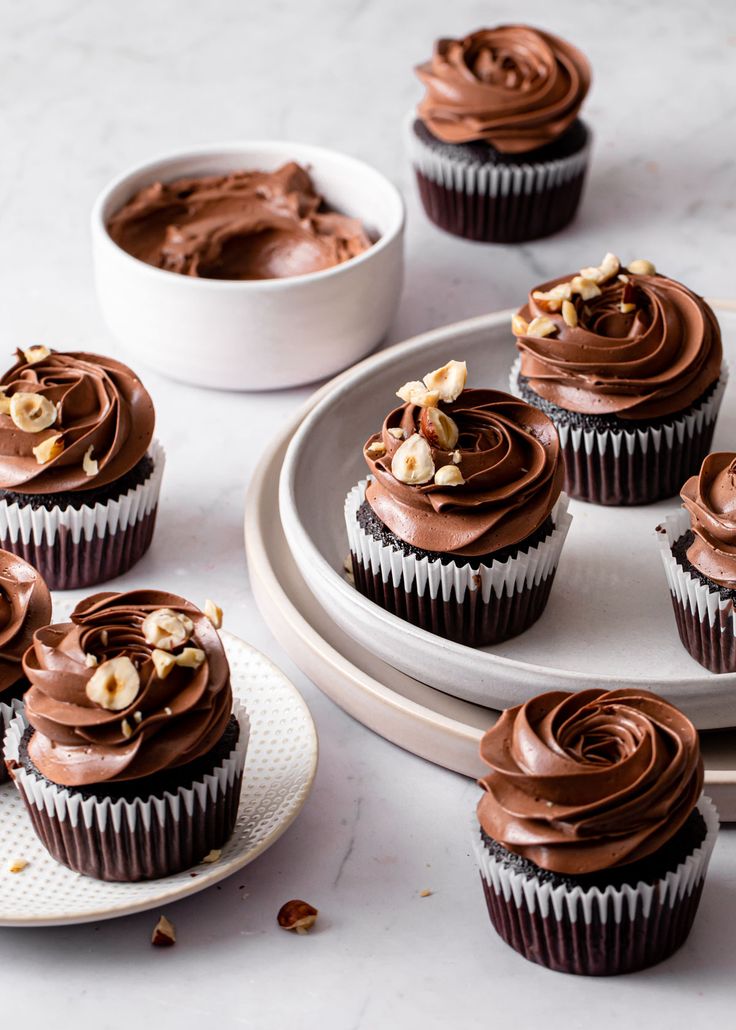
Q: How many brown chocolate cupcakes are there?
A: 8